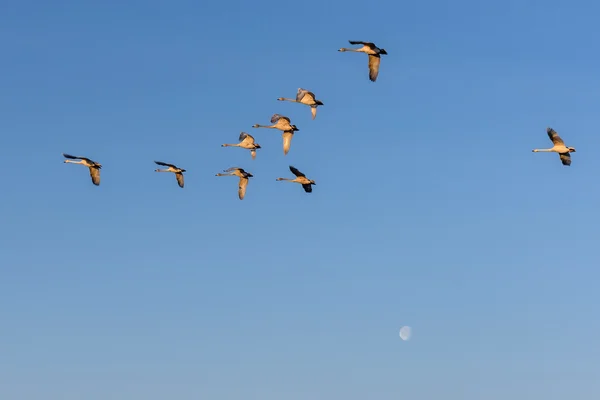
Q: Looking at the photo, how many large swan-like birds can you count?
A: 9